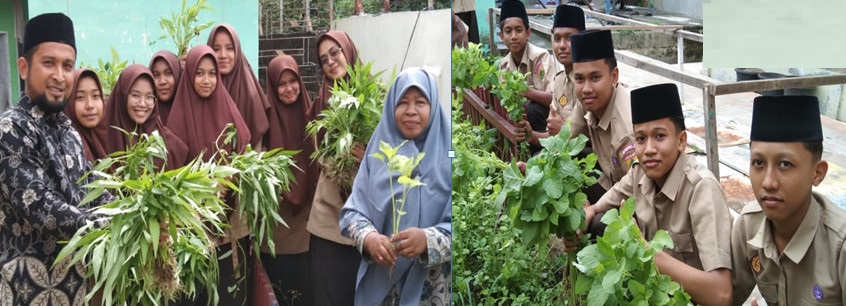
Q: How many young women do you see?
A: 7